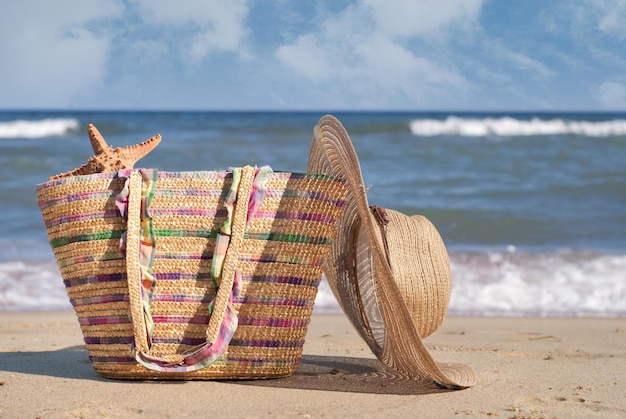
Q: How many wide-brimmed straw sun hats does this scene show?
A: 1